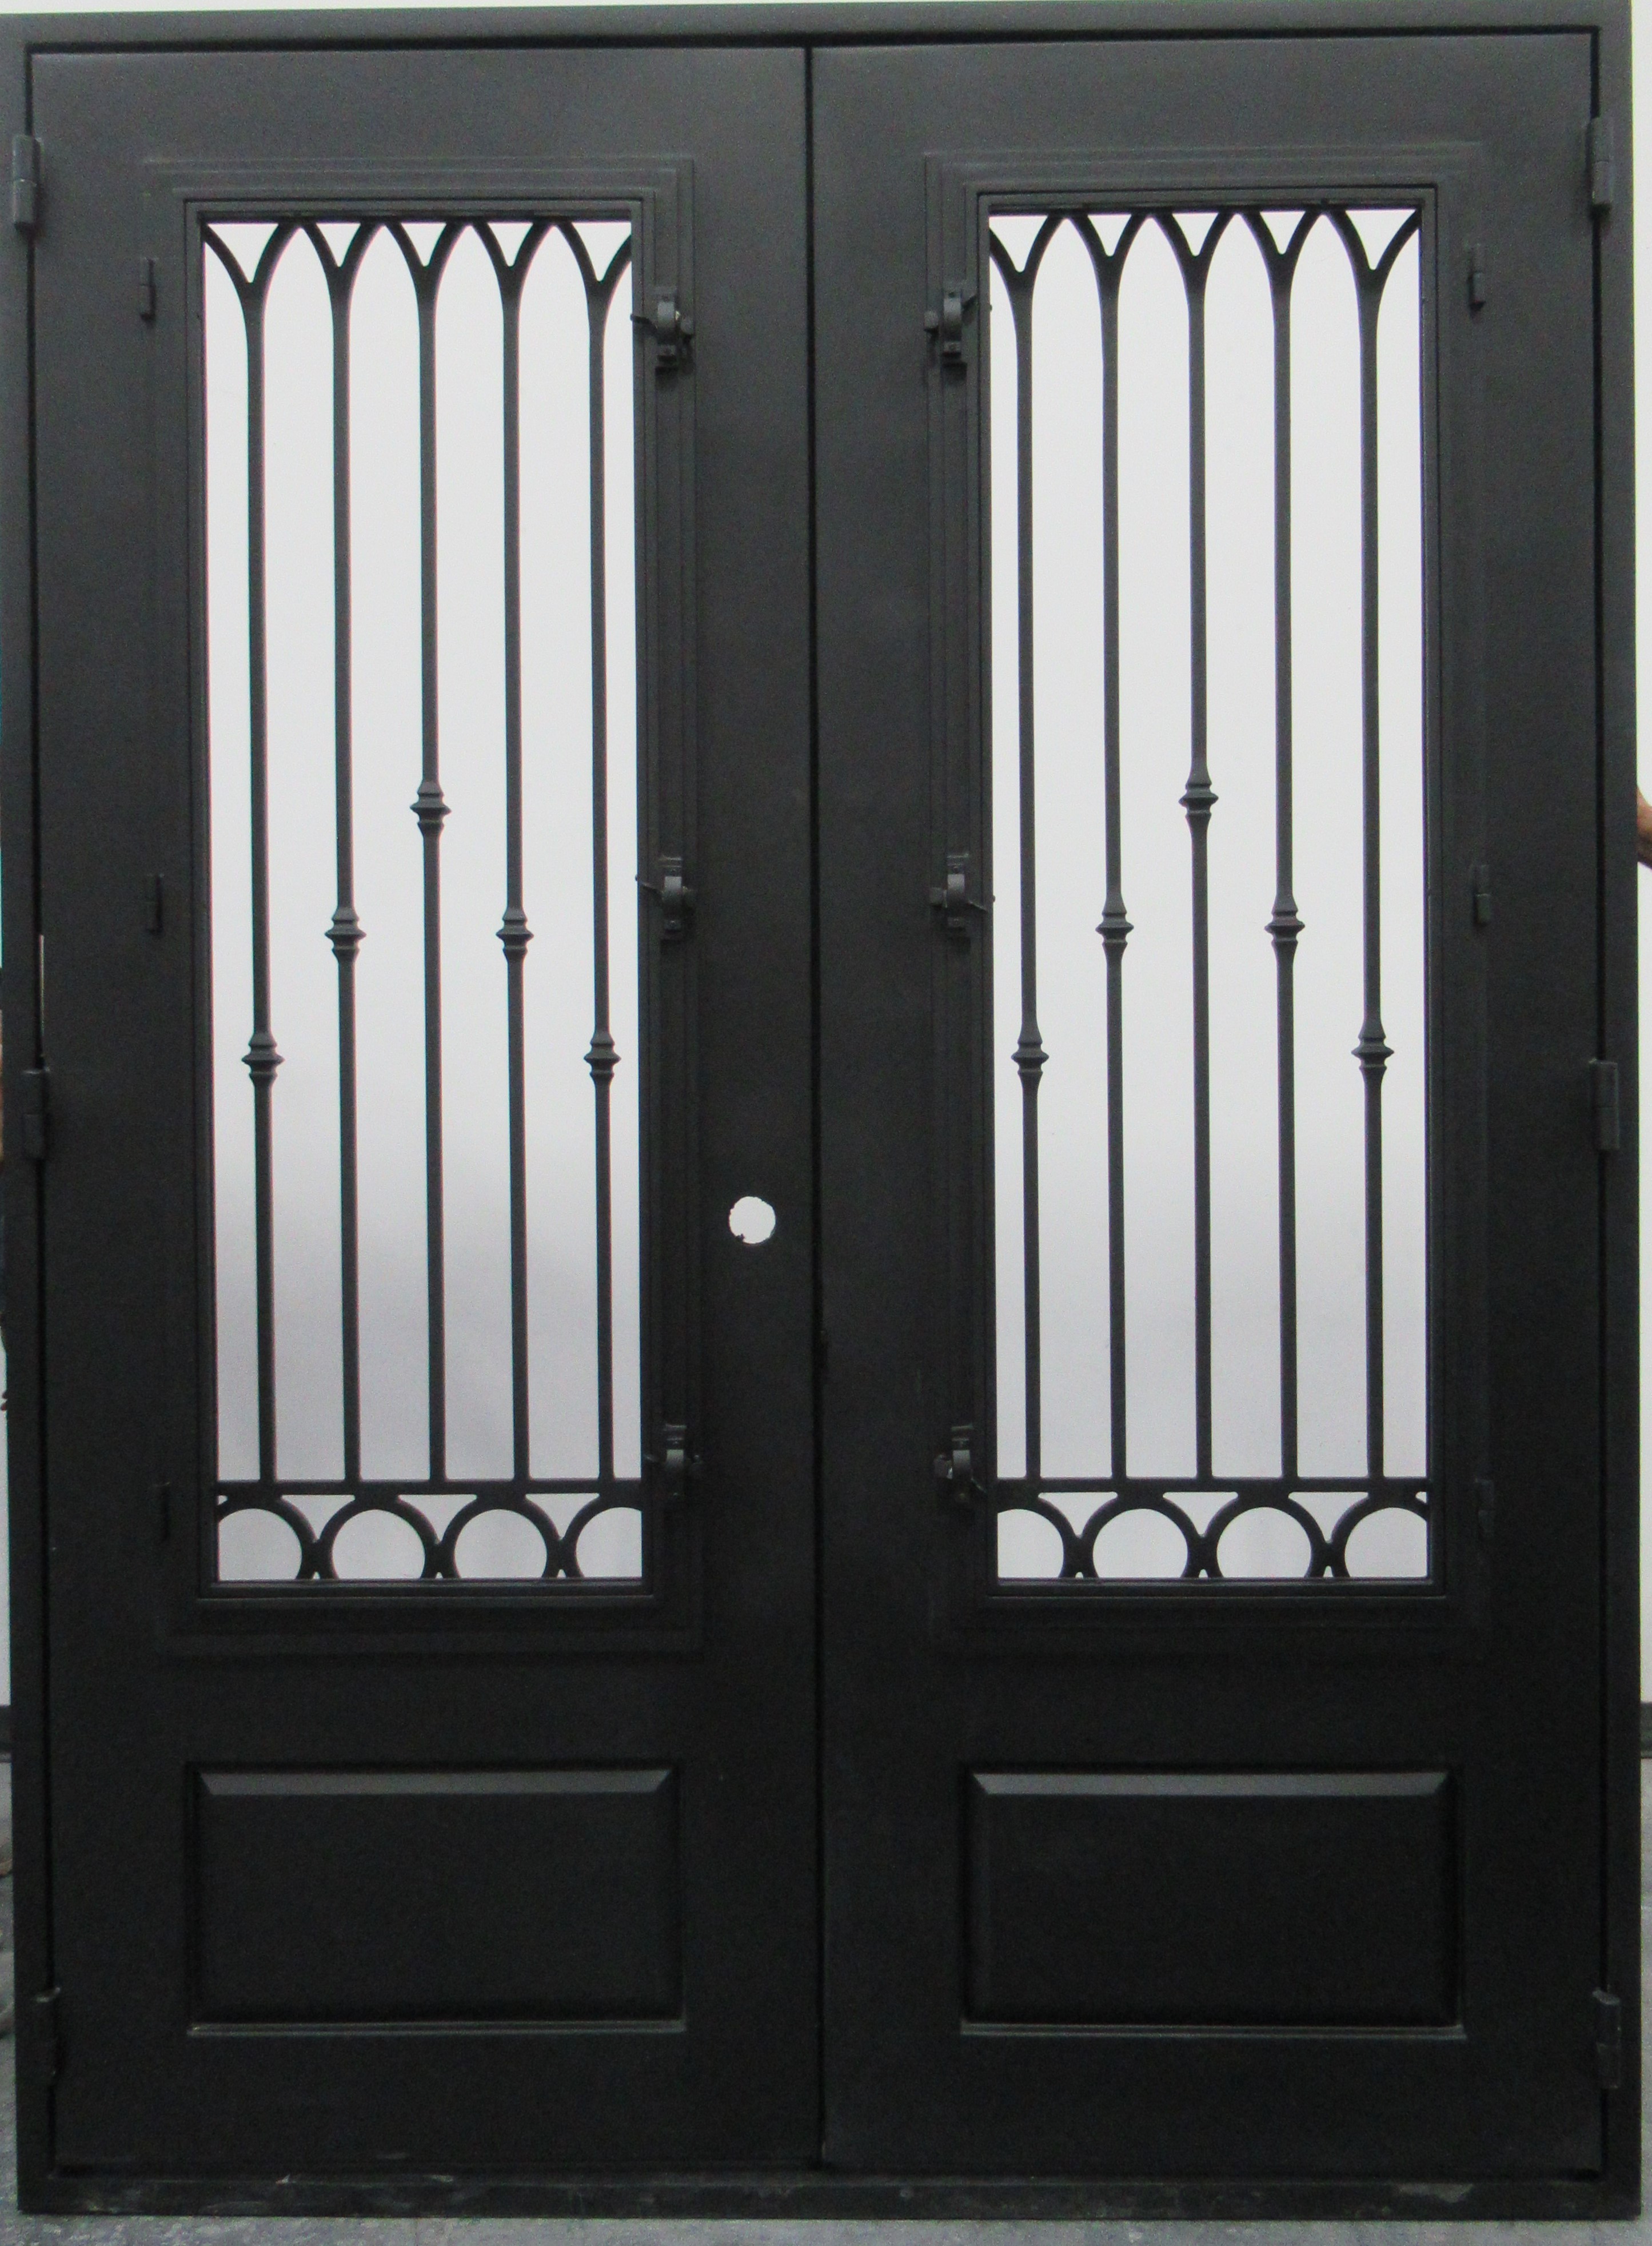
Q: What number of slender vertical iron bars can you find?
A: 10